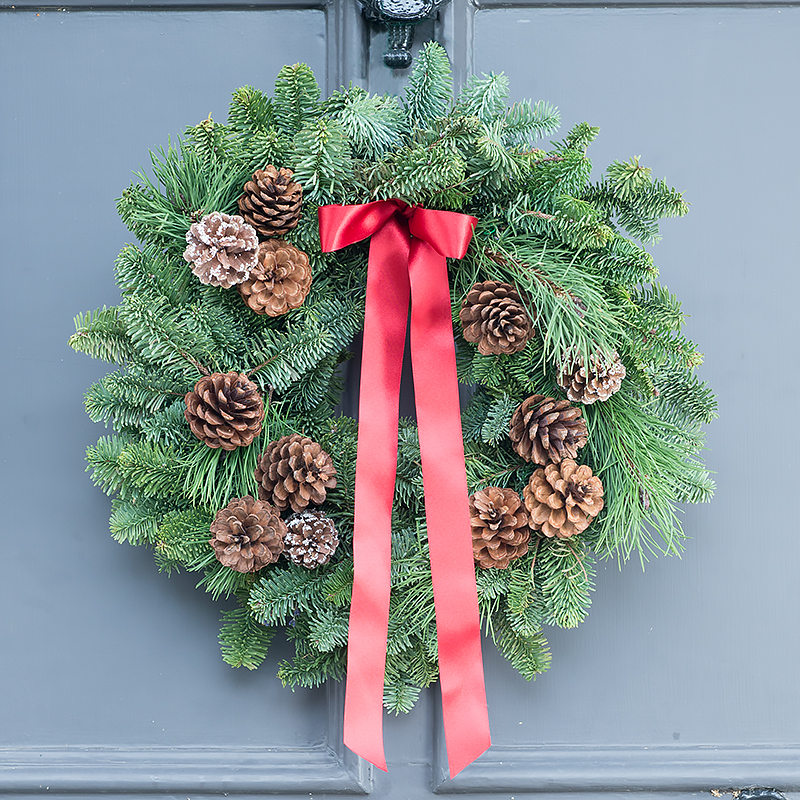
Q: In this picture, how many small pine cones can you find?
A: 12